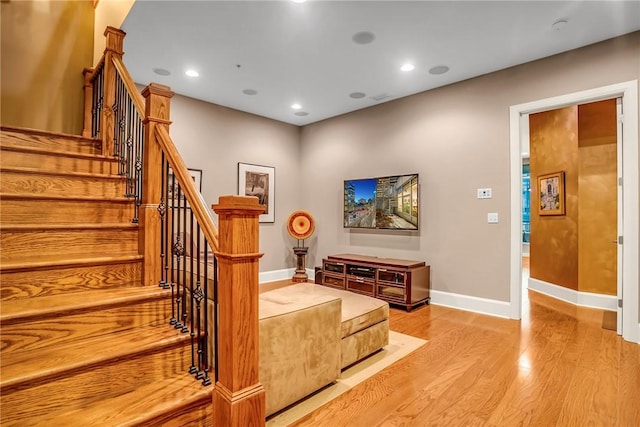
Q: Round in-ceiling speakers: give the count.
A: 6